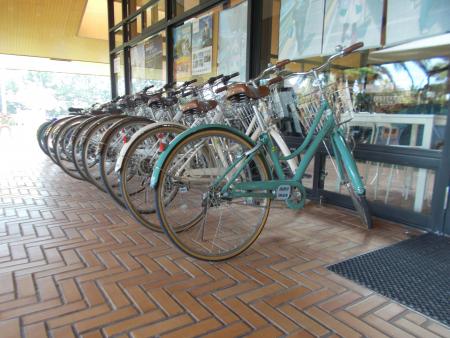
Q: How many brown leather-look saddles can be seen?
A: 2